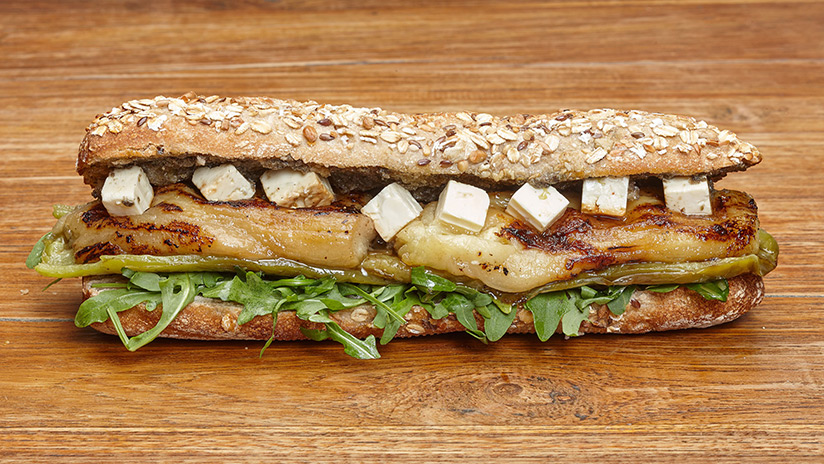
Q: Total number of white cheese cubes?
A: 8